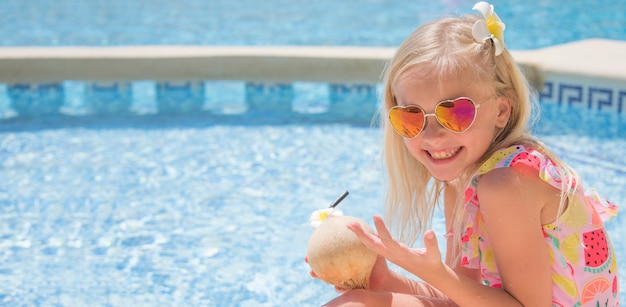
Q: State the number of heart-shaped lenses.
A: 2